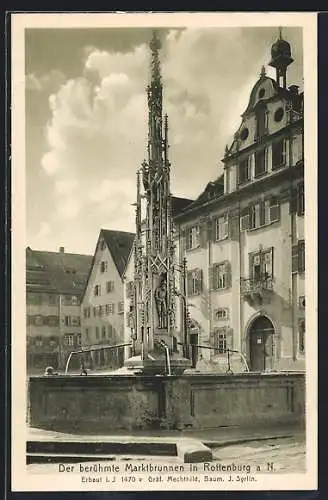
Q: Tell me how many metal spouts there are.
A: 3